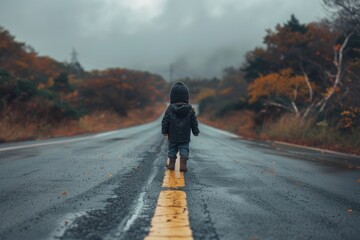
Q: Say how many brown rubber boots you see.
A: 2